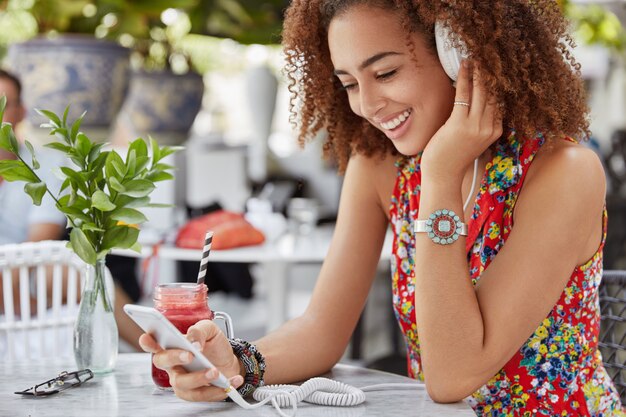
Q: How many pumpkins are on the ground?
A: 0